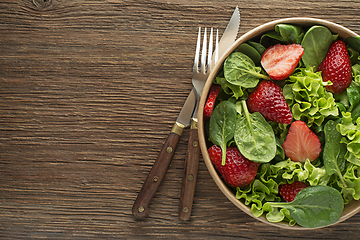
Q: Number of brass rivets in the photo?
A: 6